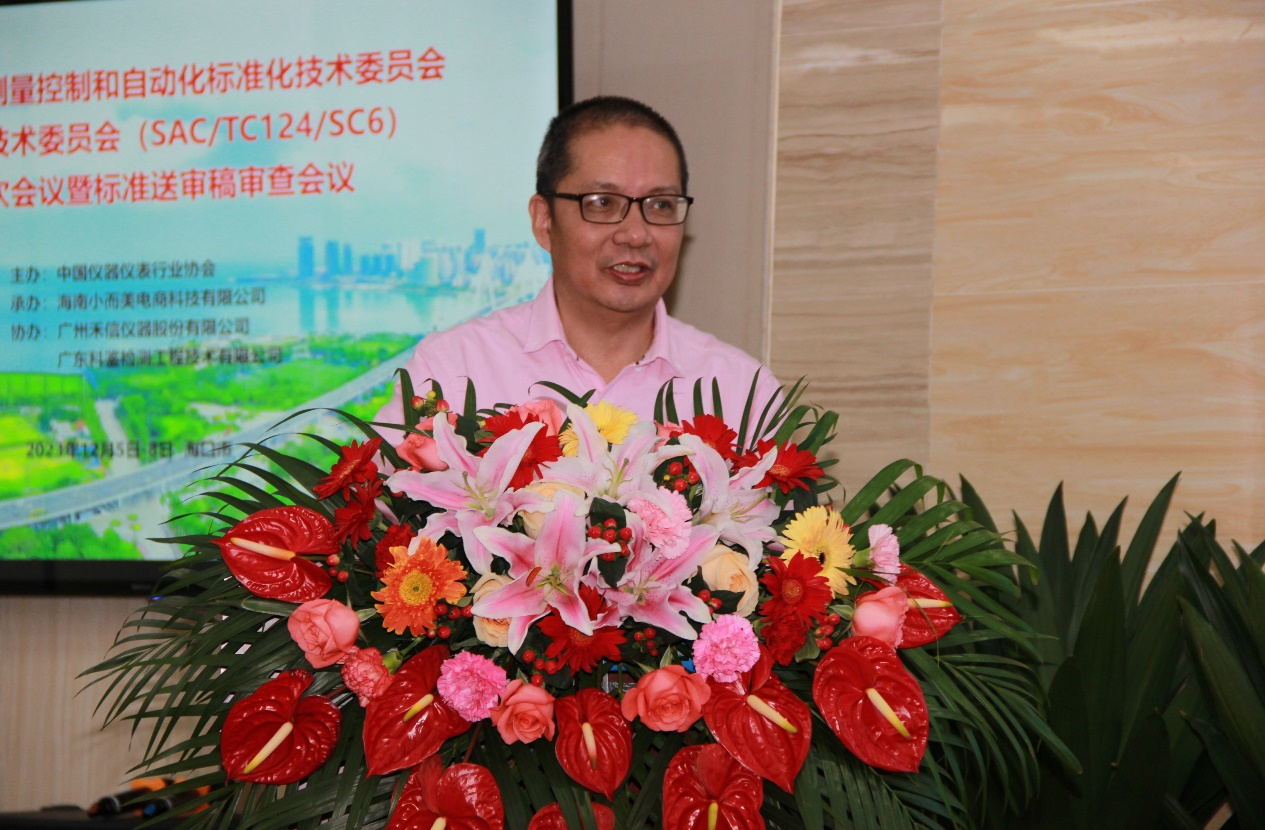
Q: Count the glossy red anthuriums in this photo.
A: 10